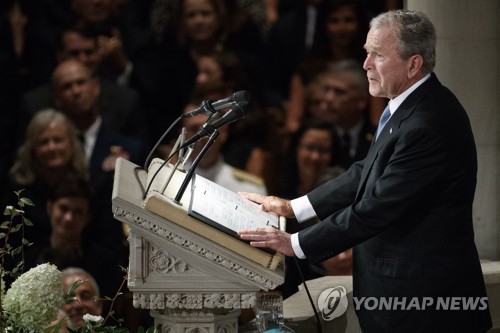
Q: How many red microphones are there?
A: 0